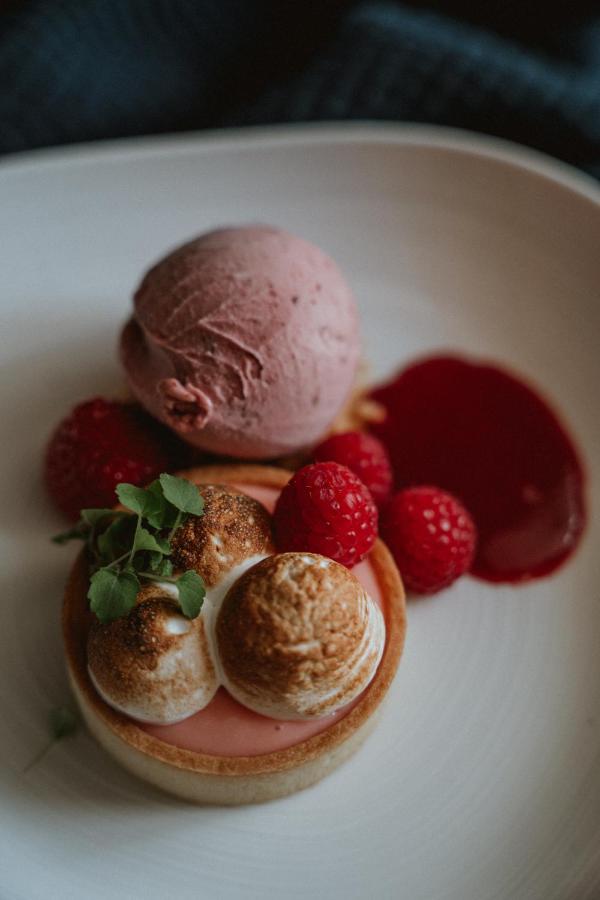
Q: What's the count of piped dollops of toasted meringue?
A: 3